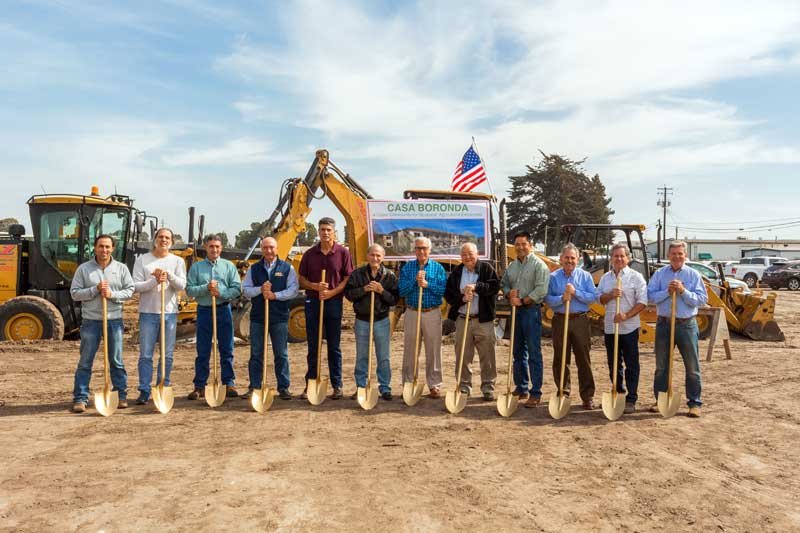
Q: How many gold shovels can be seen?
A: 12